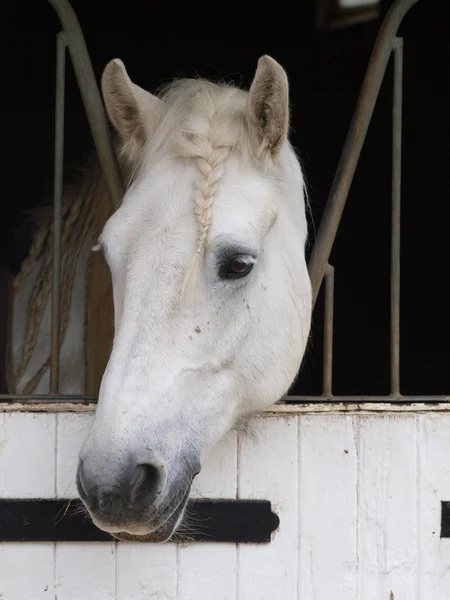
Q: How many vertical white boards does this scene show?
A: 8